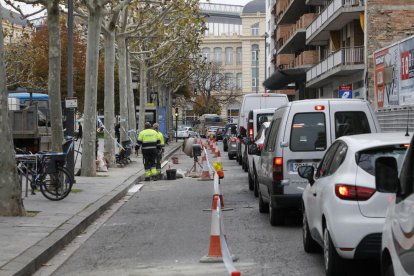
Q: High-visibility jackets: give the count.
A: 2